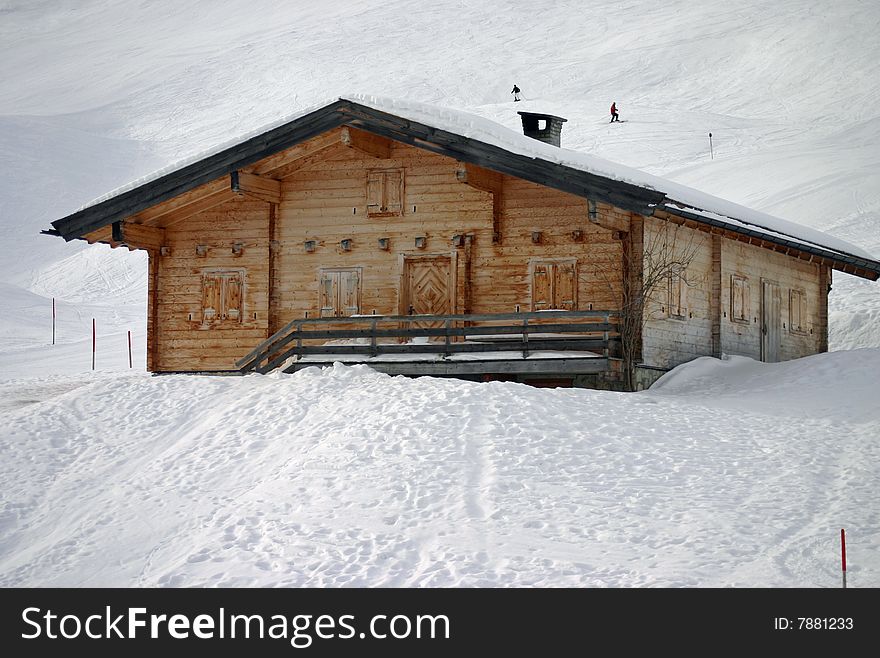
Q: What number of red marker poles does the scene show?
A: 4